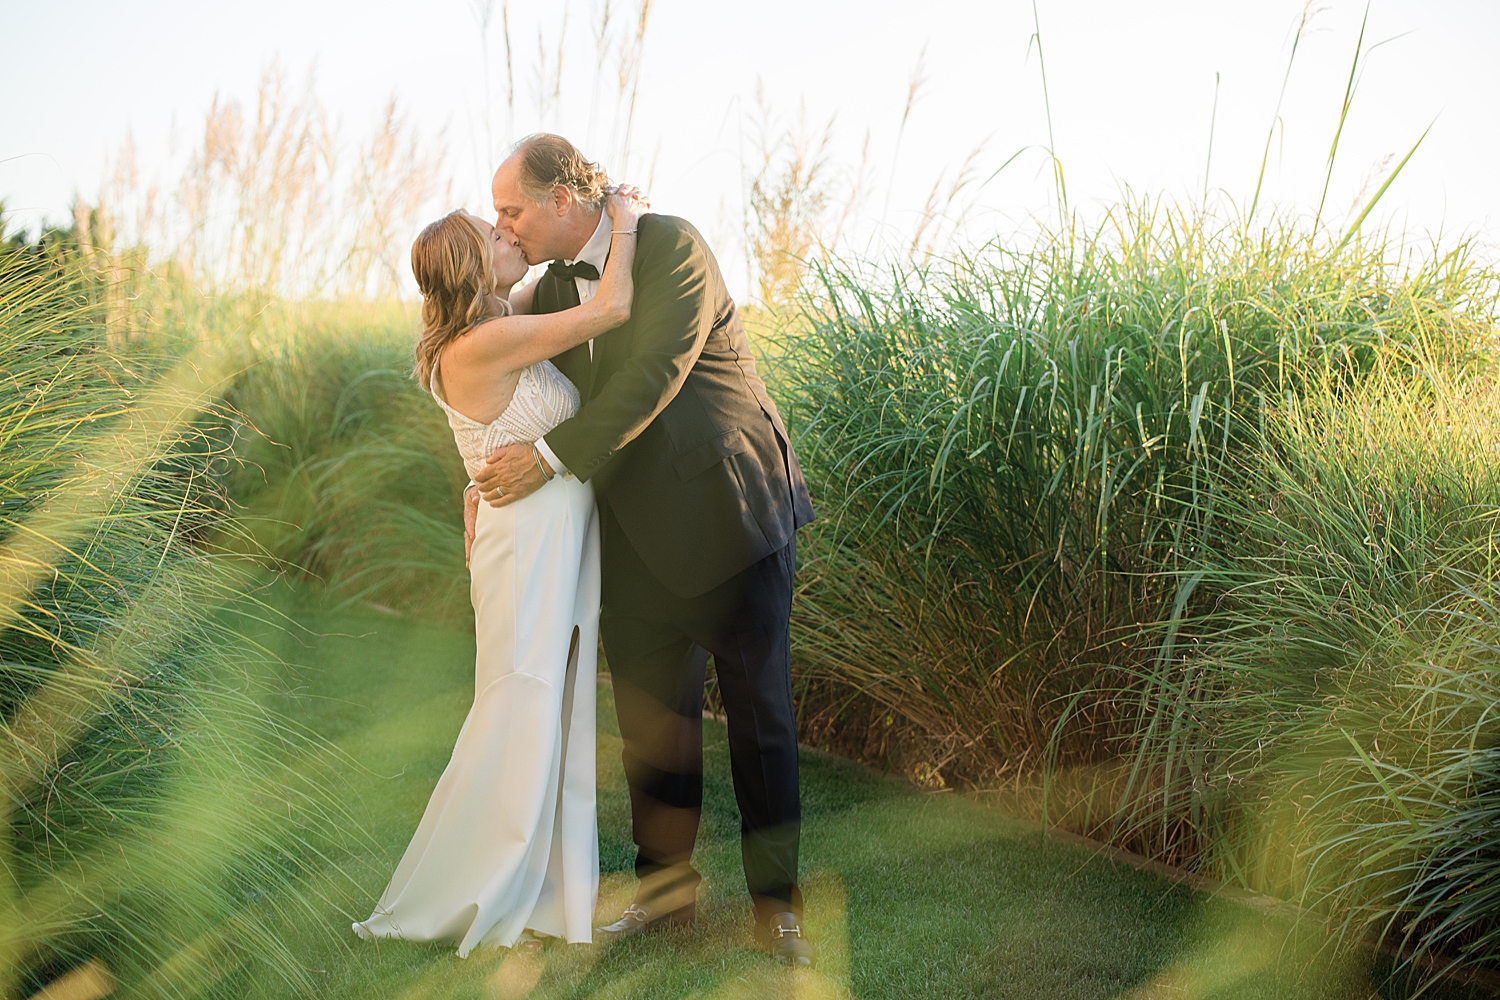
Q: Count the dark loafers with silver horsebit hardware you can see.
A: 2